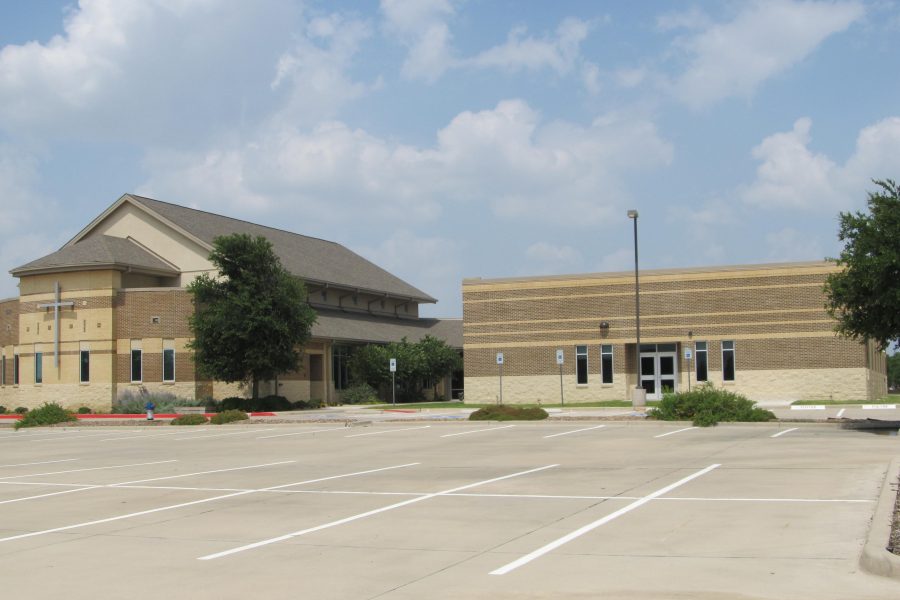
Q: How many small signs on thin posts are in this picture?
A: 4